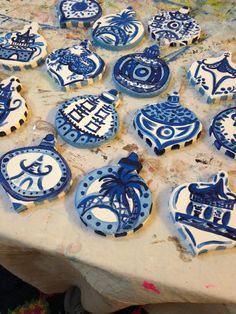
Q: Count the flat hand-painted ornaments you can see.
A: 14